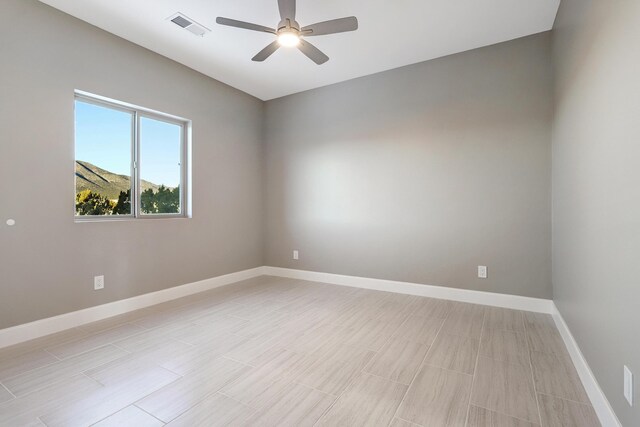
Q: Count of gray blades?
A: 5